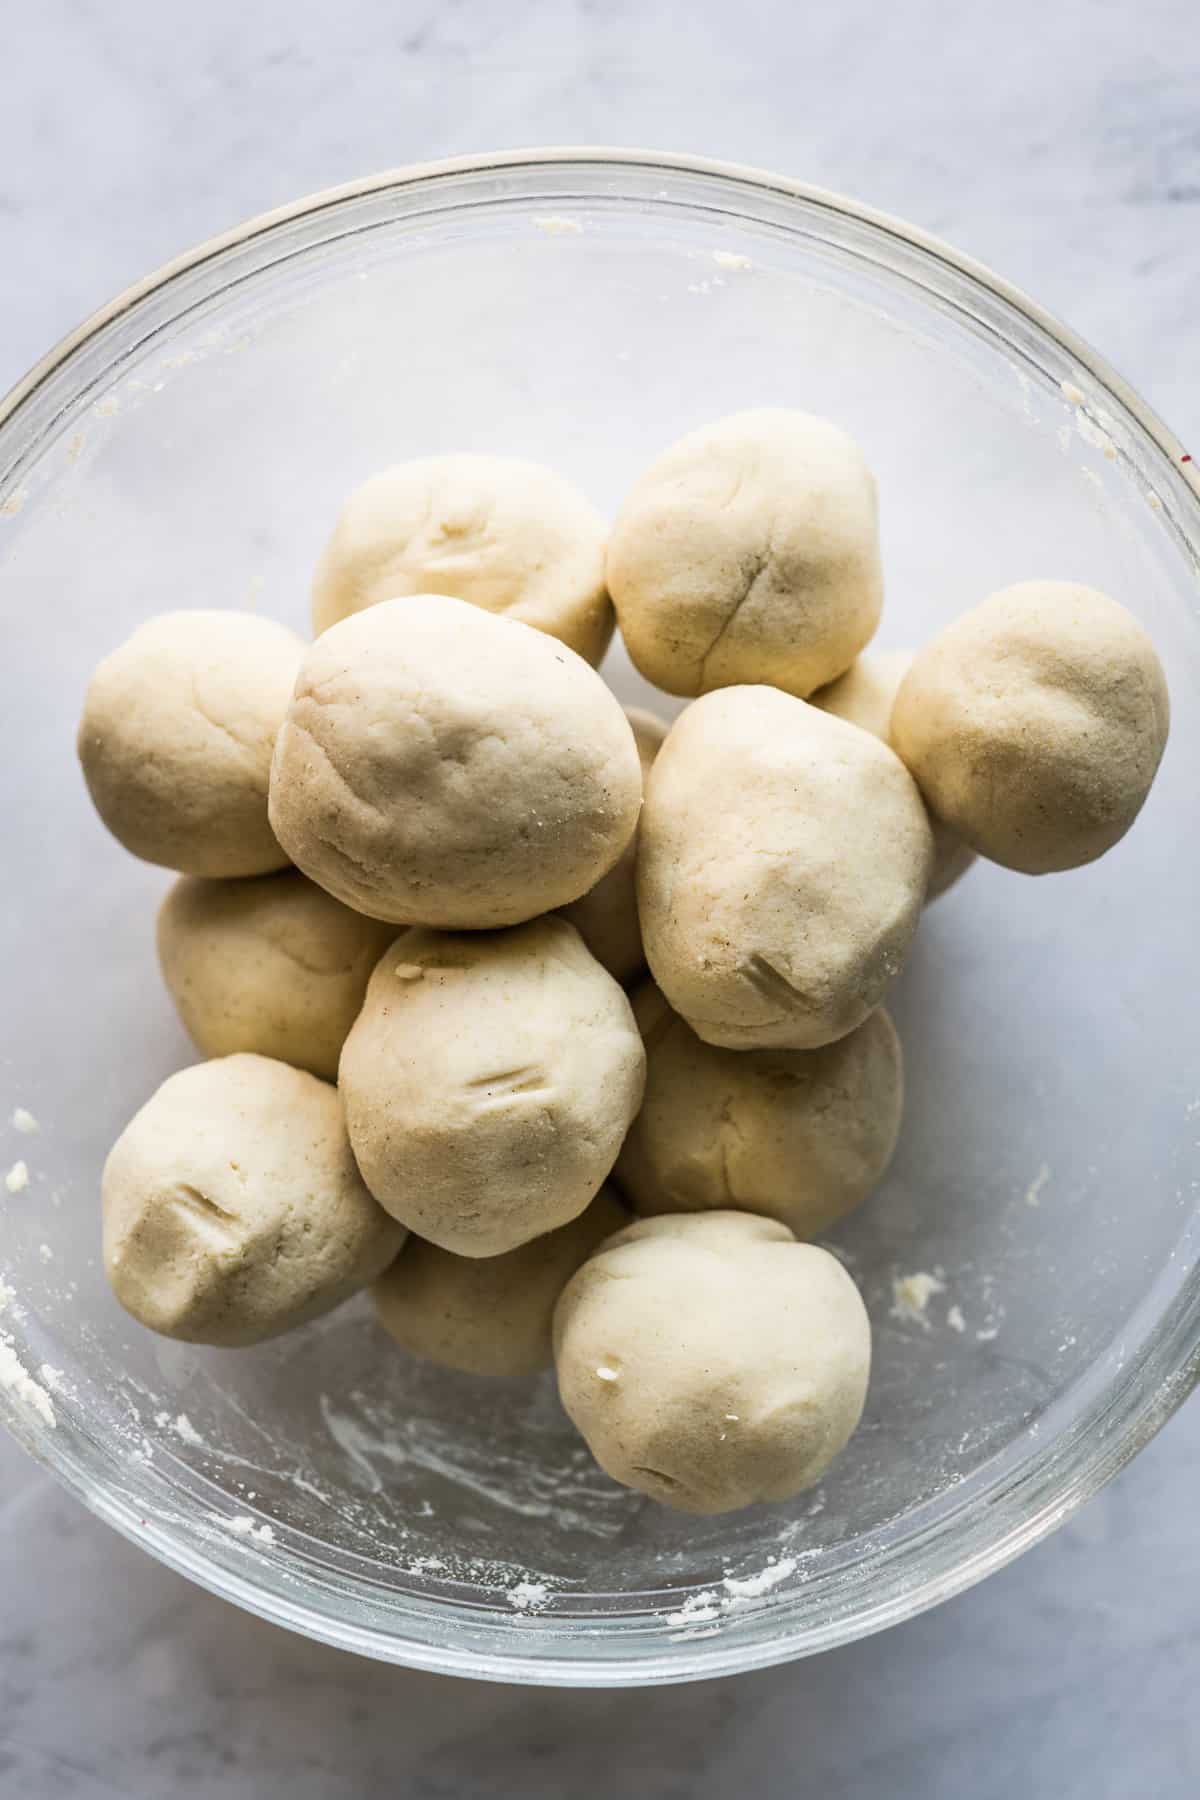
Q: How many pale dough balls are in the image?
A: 14